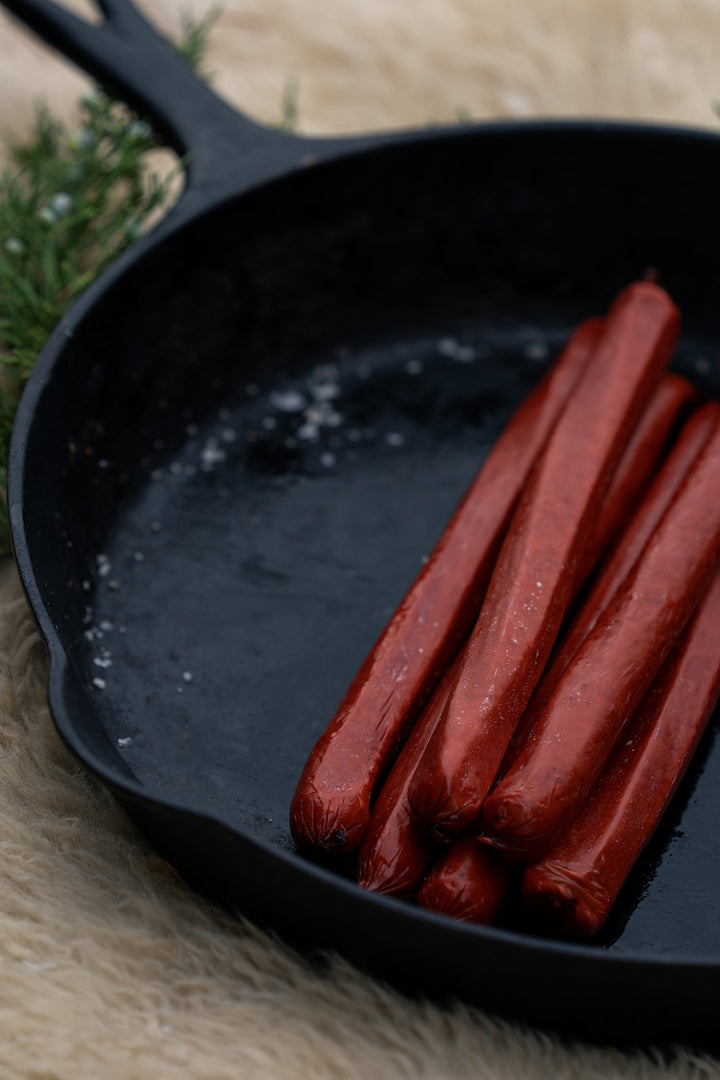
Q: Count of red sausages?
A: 6